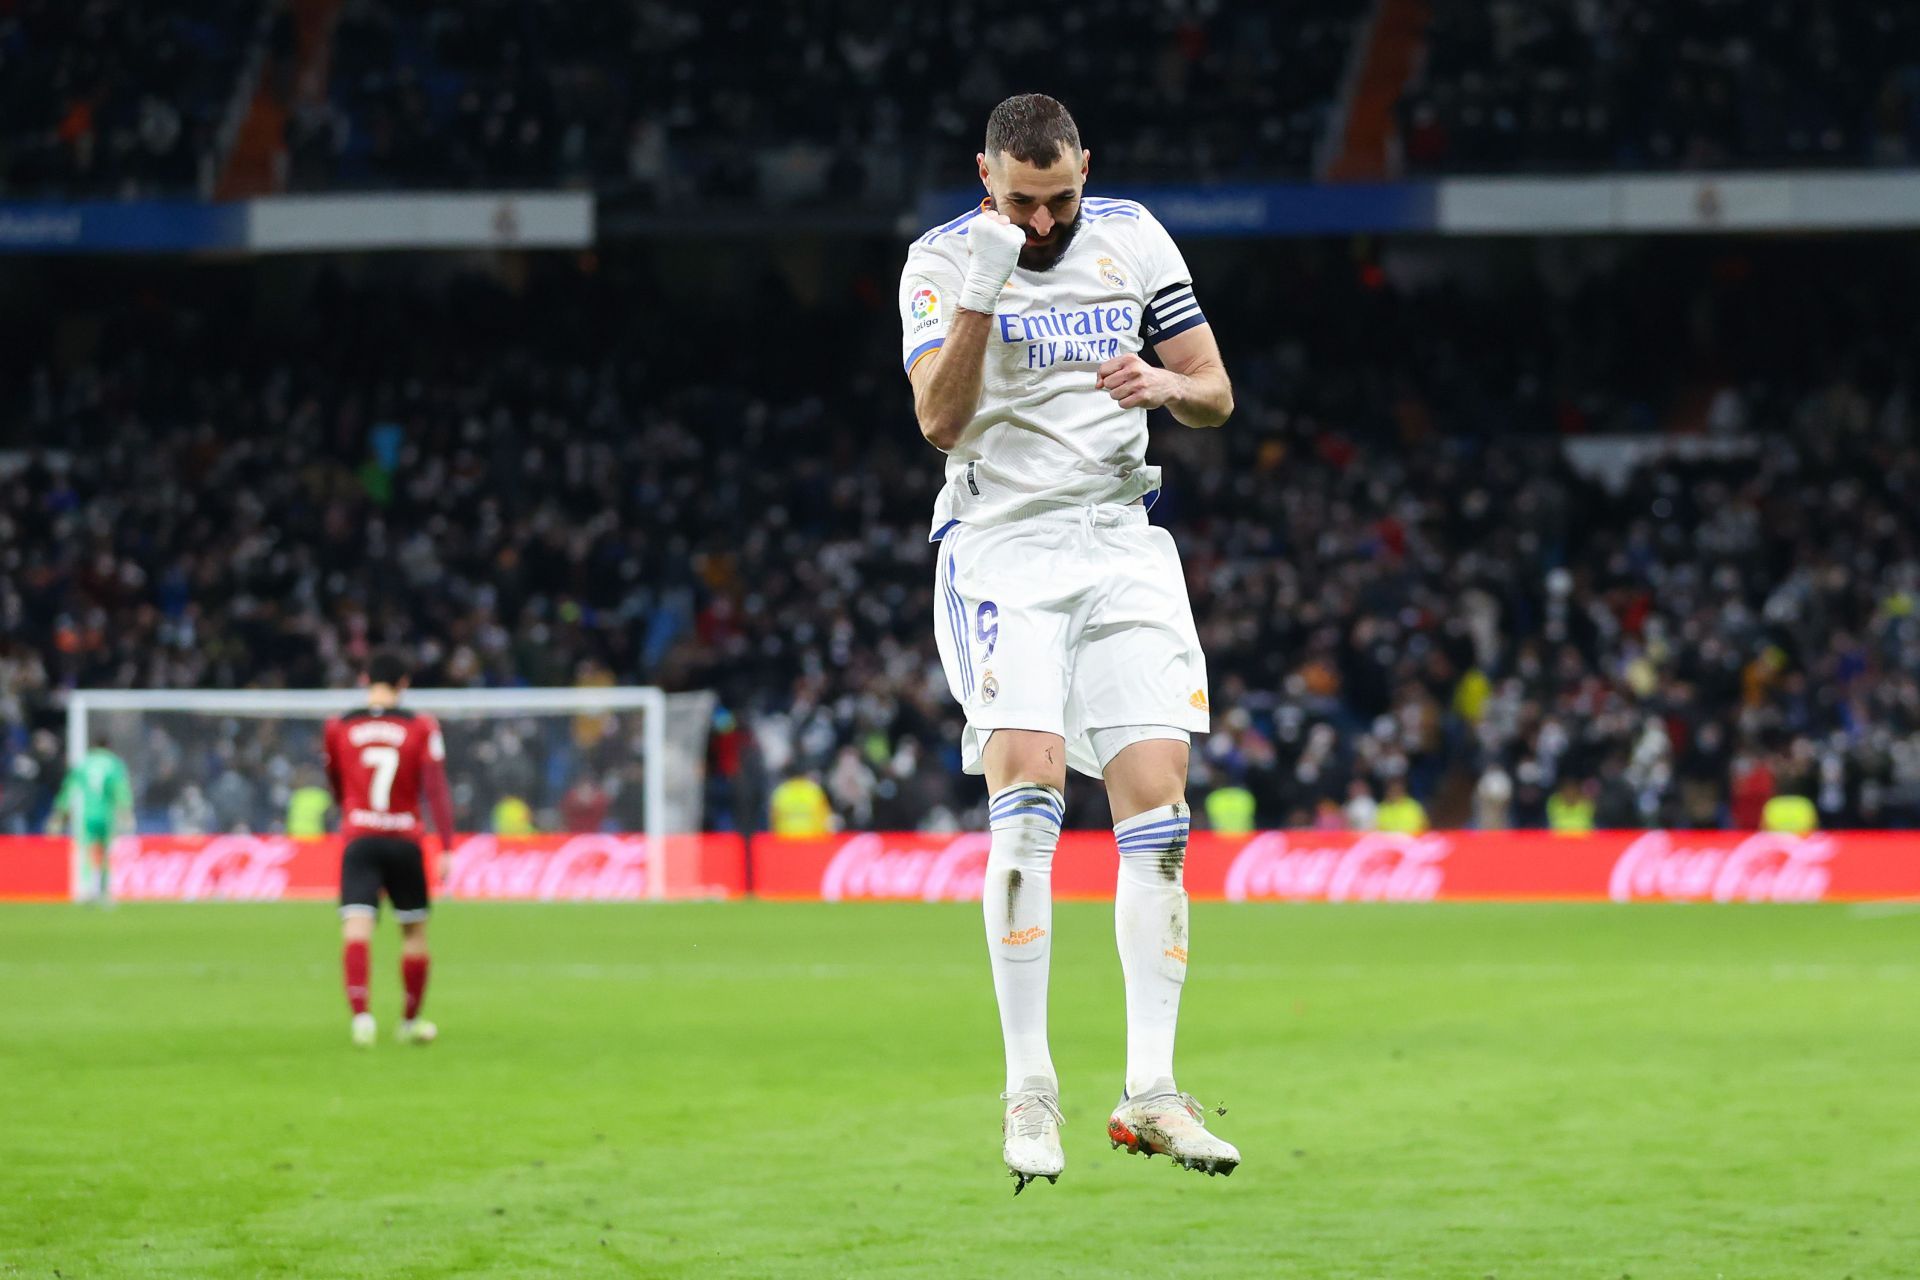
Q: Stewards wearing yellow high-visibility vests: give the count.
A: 7